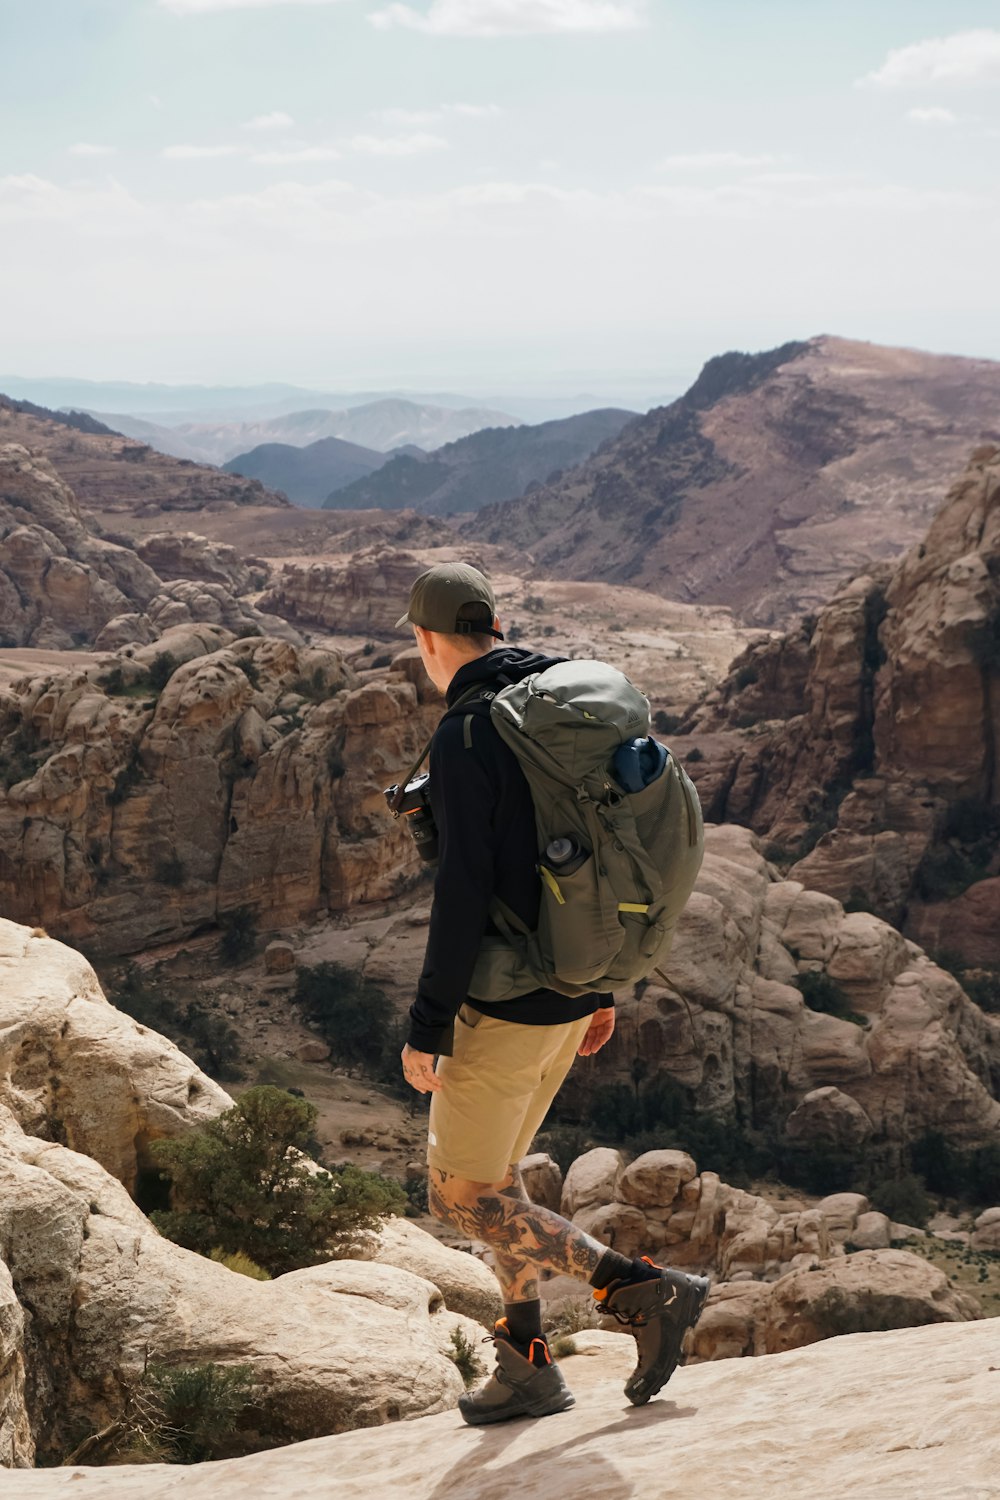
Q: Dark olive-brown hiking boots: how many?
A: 2